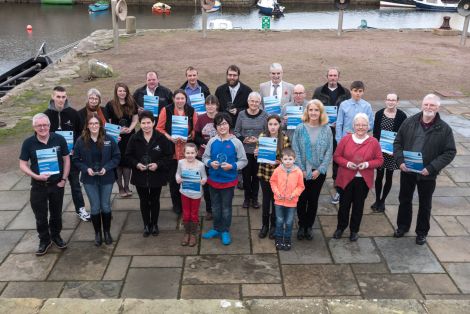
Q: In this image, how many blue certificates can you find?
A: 13